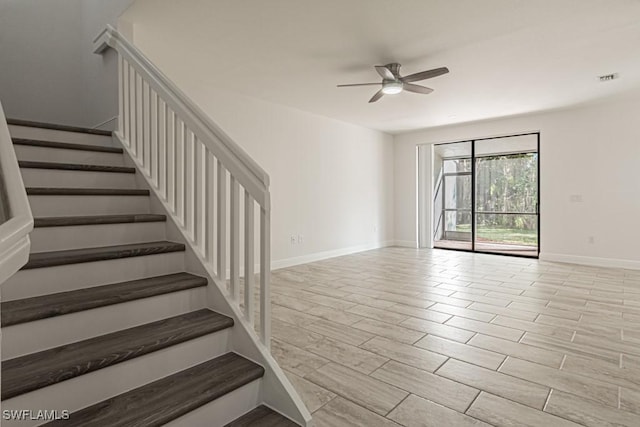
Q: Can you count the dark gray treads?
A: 10